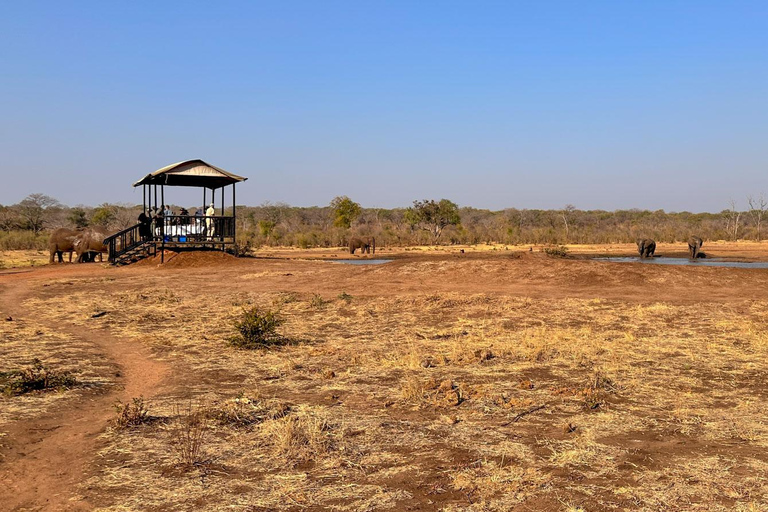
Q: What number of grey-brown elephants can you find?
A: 5